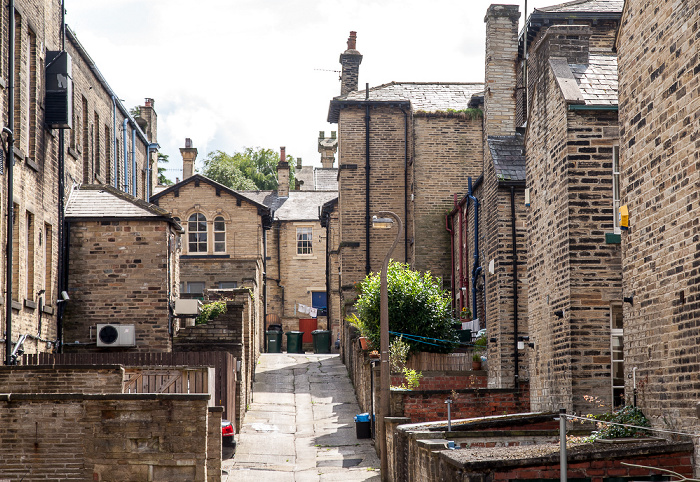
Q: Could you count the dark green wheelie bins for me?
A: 3